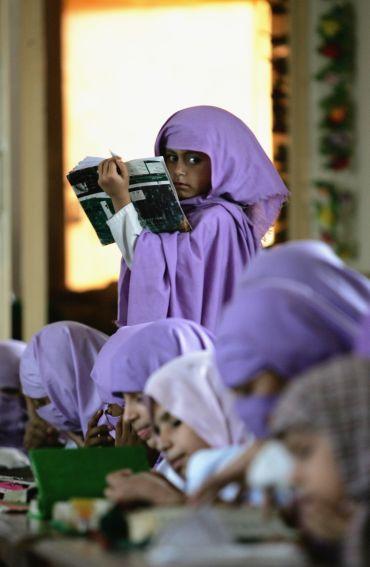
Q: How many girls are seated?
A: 6